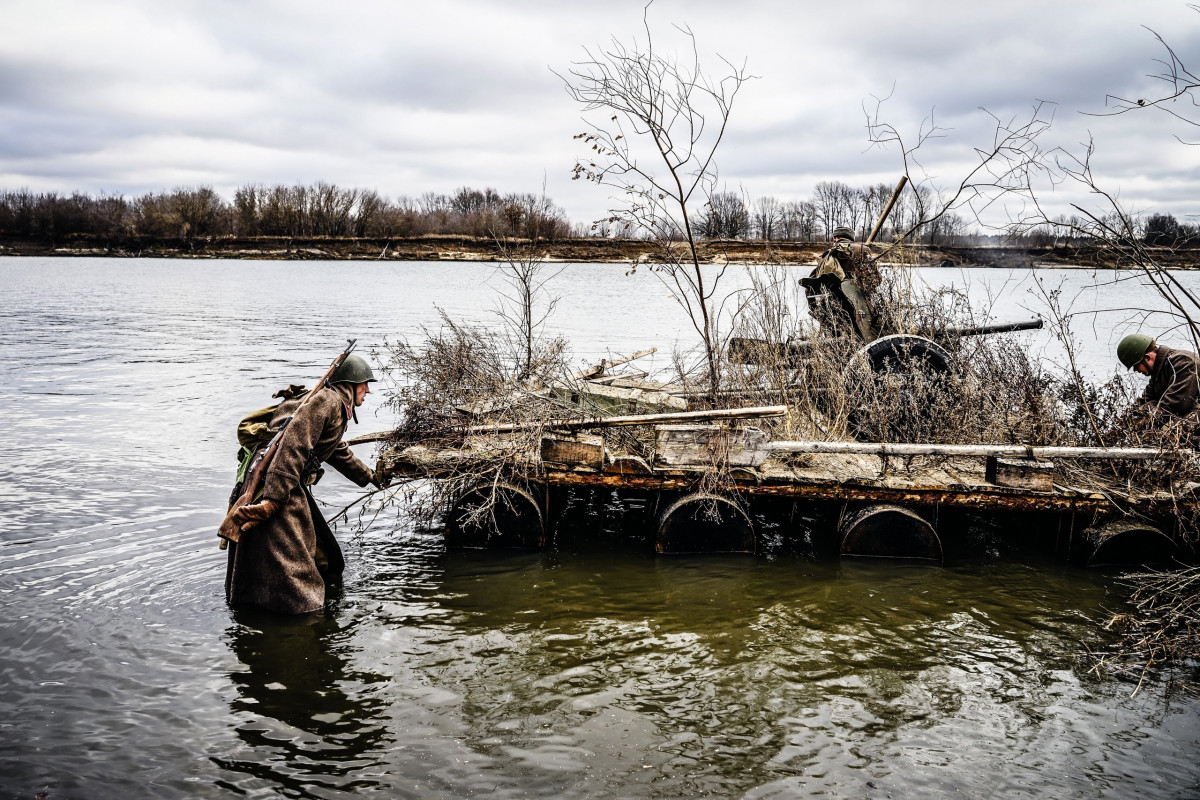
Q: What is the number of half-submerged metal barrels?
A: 4